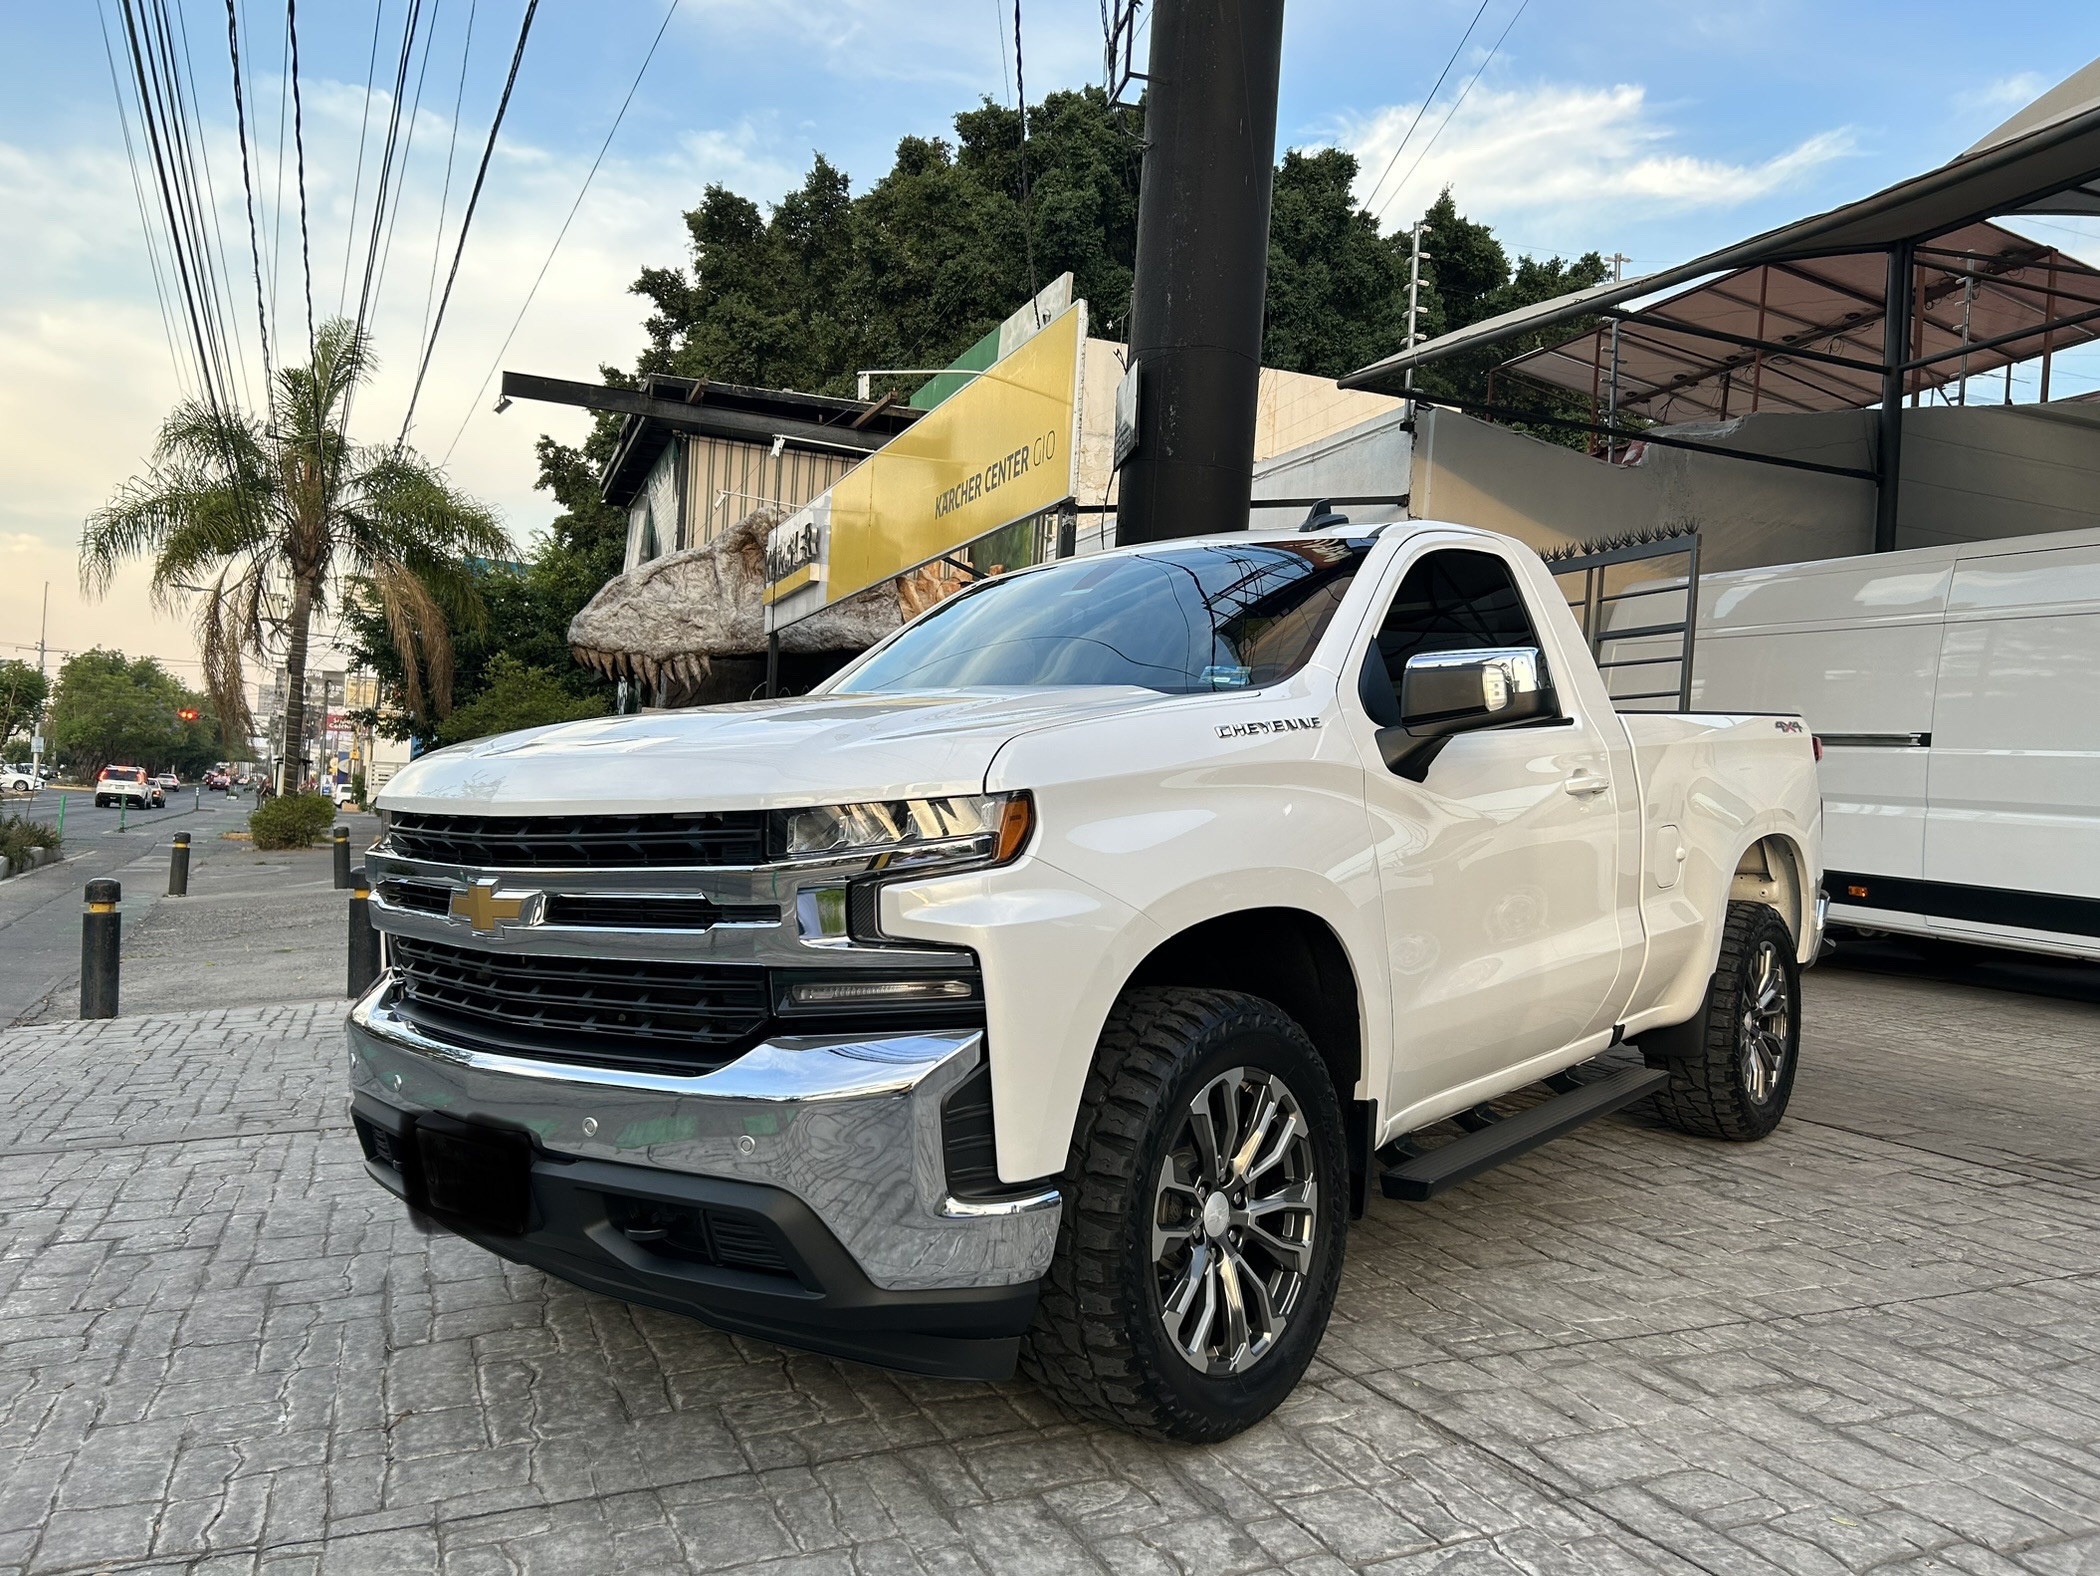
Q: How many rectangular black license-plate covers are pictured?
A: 1